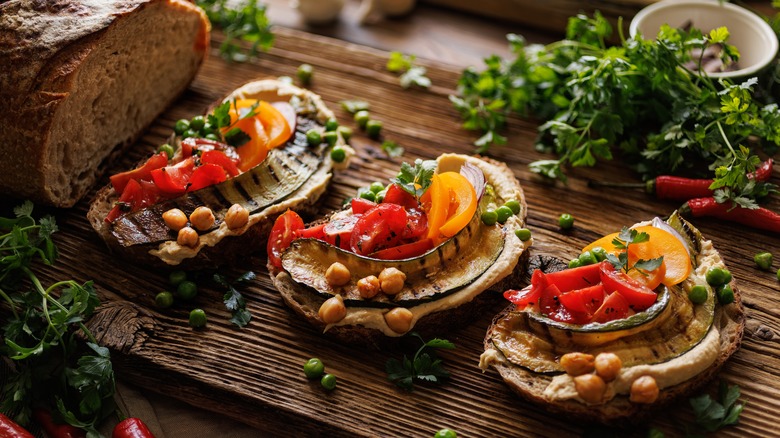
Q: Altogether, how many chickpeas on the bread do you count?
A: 13